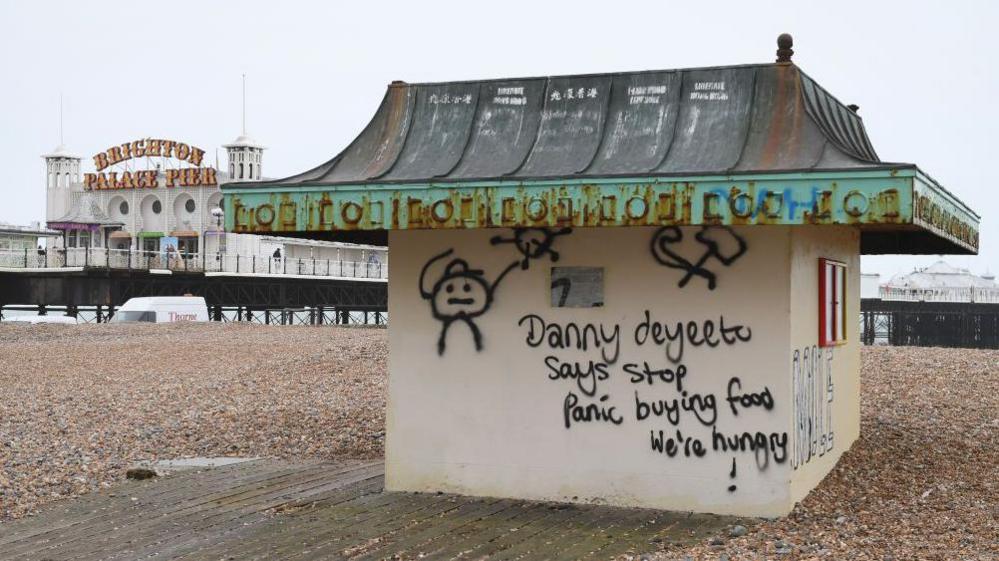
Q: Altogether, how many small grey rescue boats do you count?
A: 0